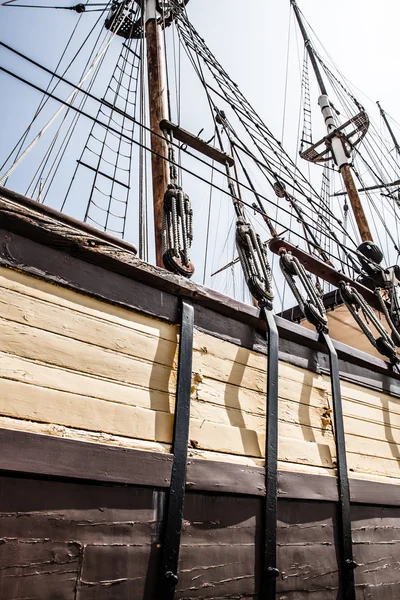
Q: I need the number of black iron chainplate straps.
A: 3